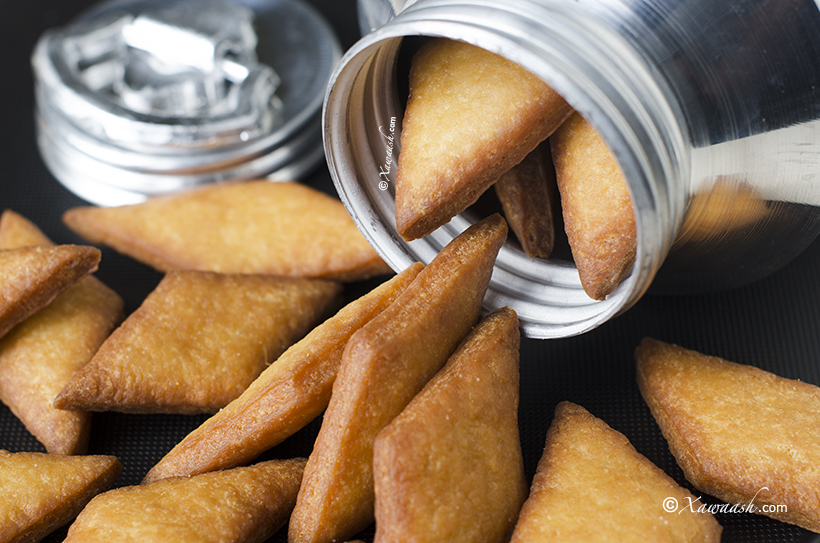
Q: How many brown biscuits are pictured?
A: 14